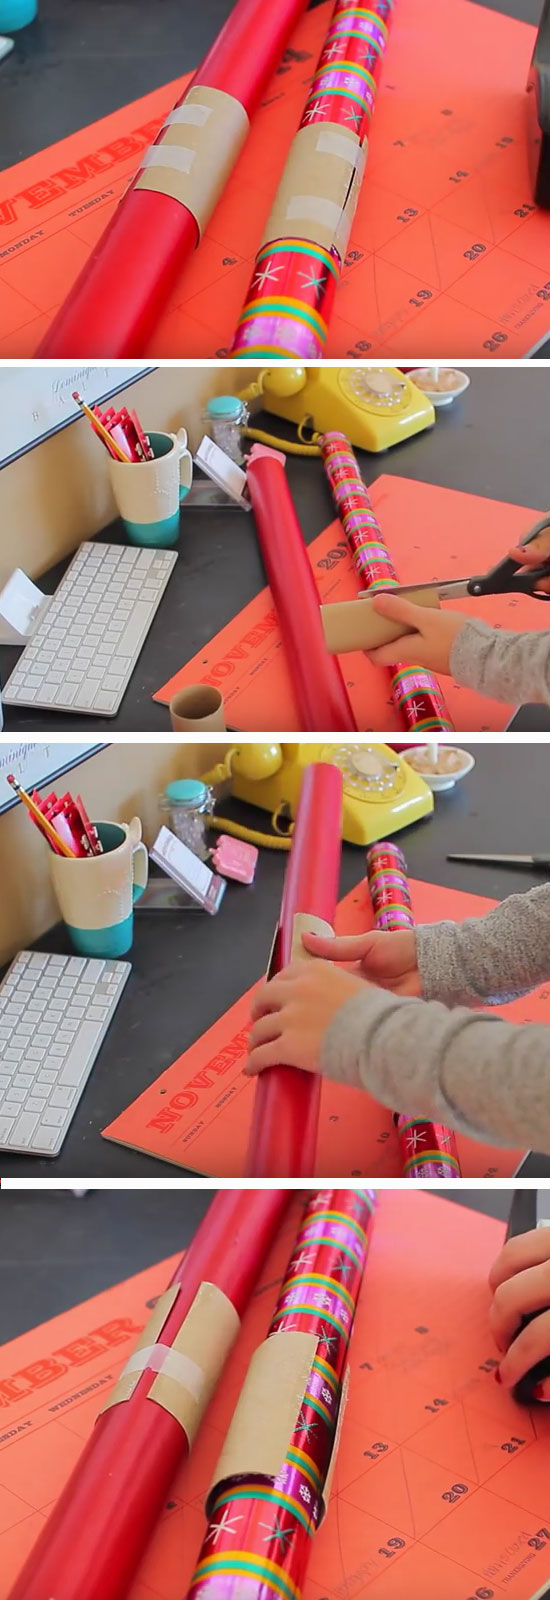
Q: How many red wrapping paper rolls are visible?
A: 4